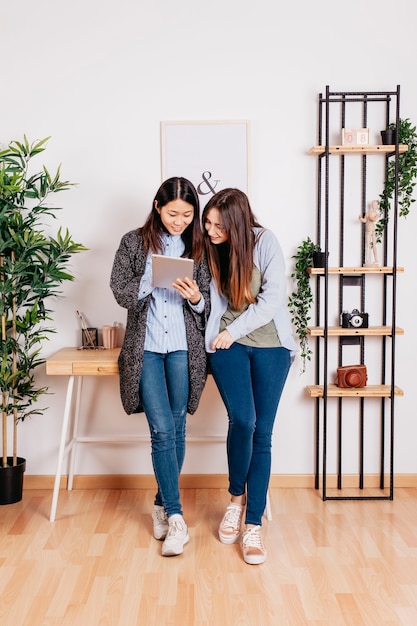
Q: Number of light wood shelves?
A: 4